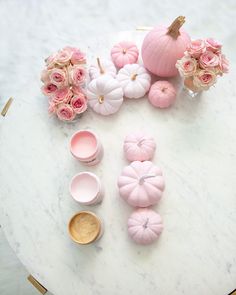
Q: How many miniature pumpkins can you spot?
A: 8